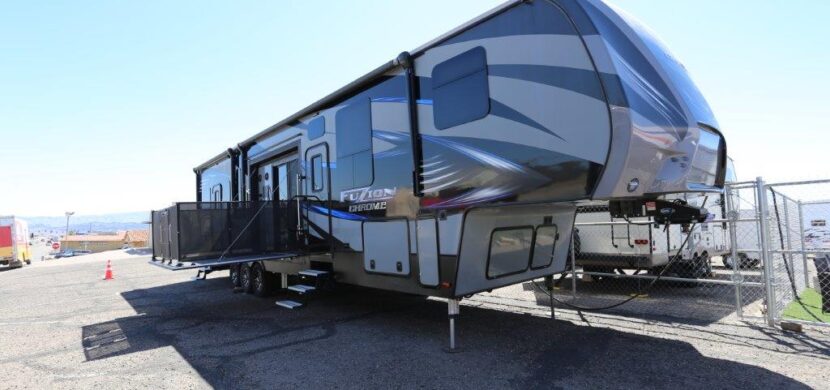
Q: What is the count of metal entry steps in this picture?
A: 3